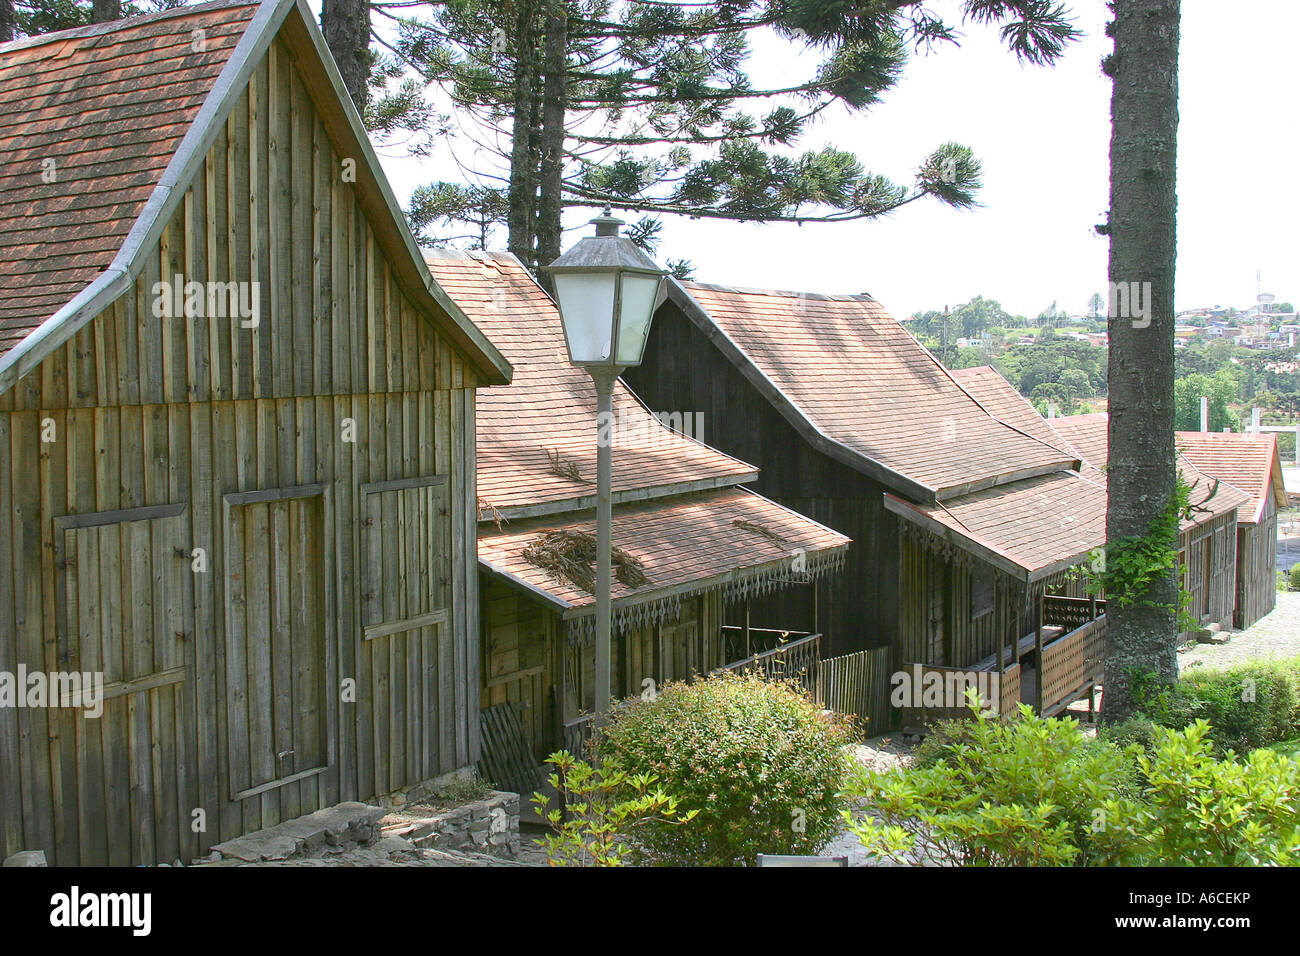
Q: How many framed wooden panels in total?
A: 3